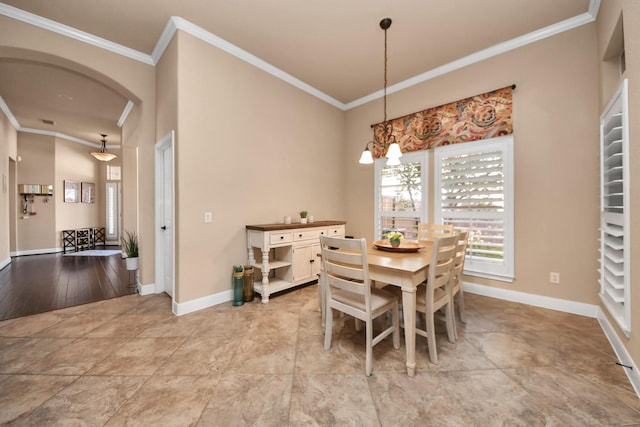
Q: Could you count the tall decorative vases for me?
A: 2